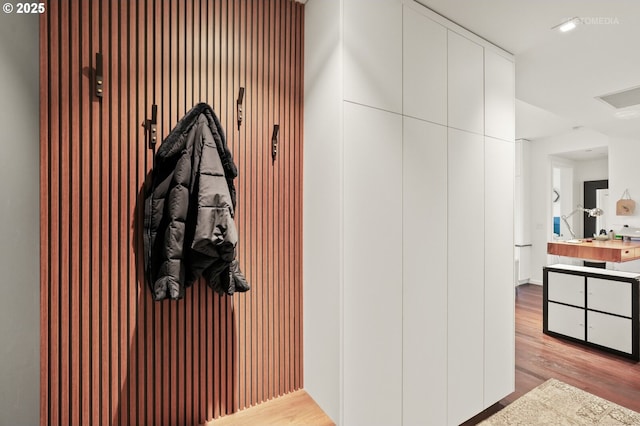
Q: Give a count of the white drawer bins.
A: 4